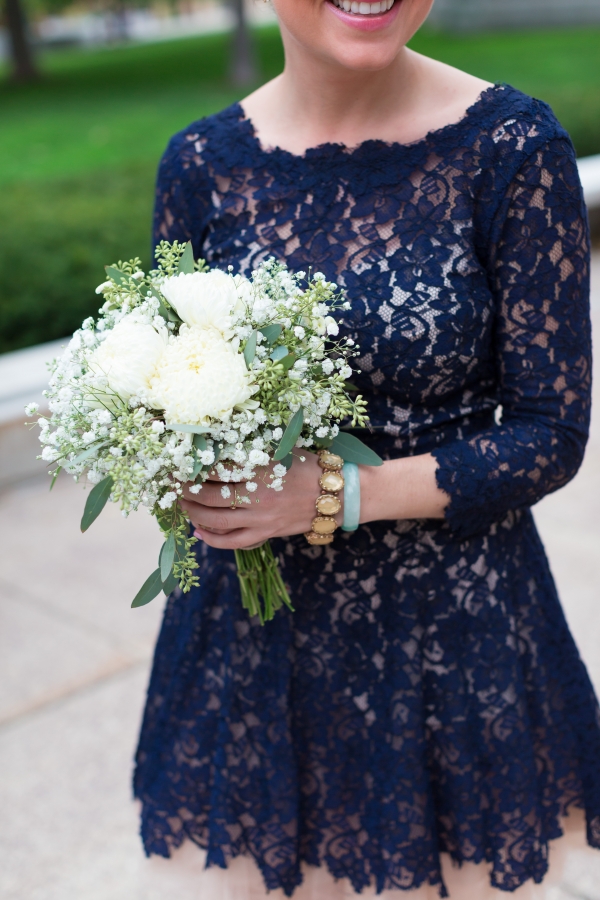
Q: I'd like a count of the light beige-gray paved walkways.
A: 1